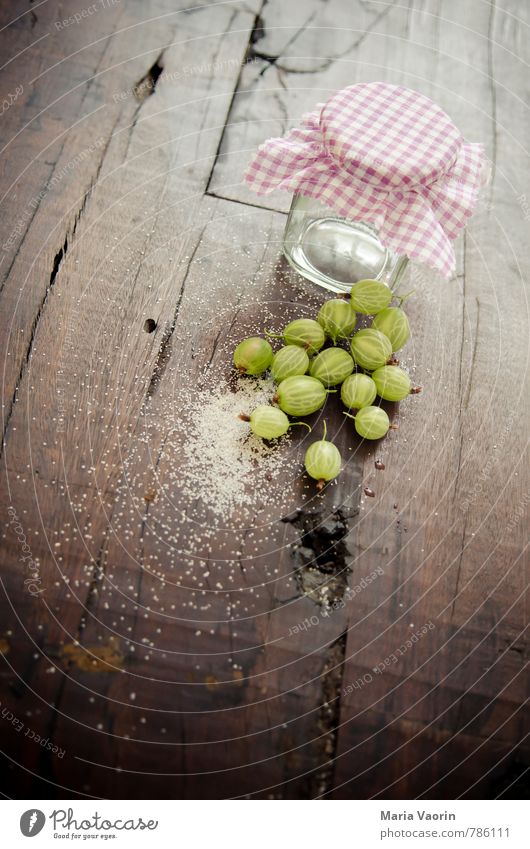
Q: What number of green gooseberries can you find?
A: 14